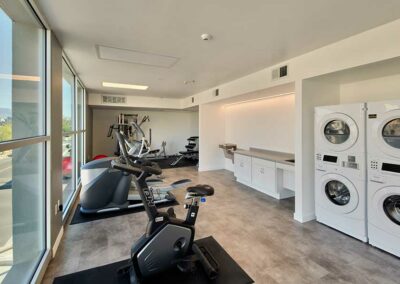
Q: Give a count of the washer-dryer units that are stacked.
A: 2